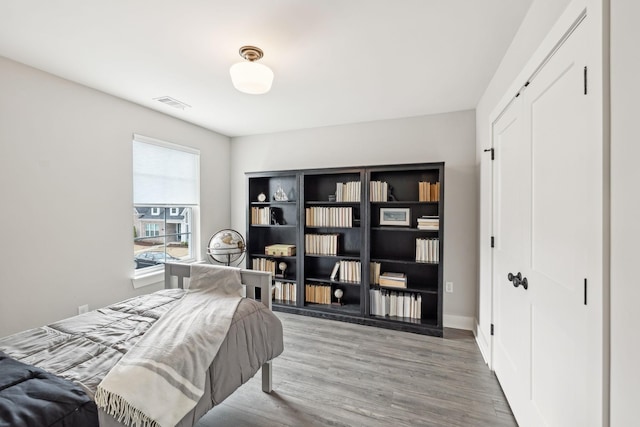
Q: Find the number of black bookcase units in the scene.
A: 3